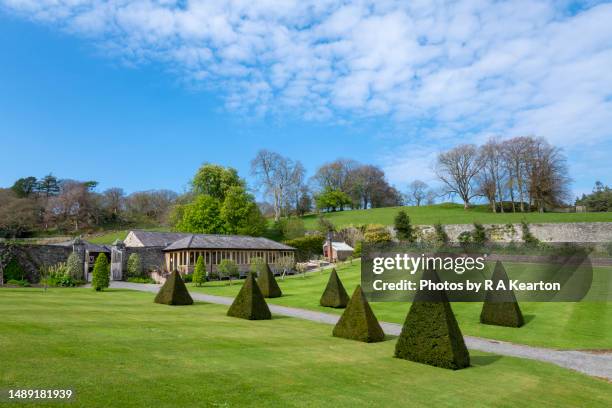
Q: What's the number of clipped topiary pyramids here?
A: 7